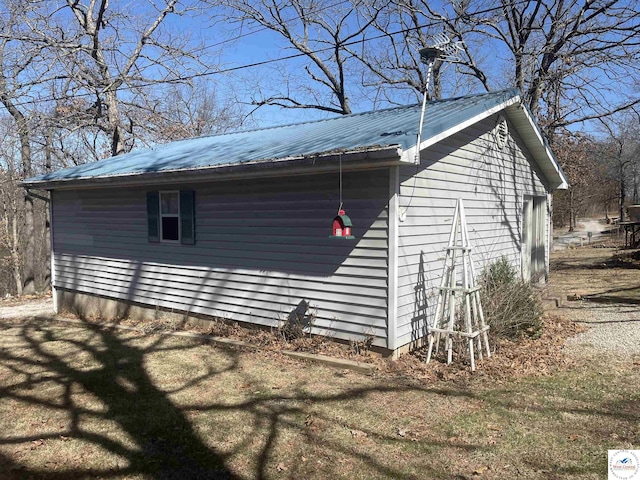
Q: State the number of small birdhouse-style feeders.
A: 1